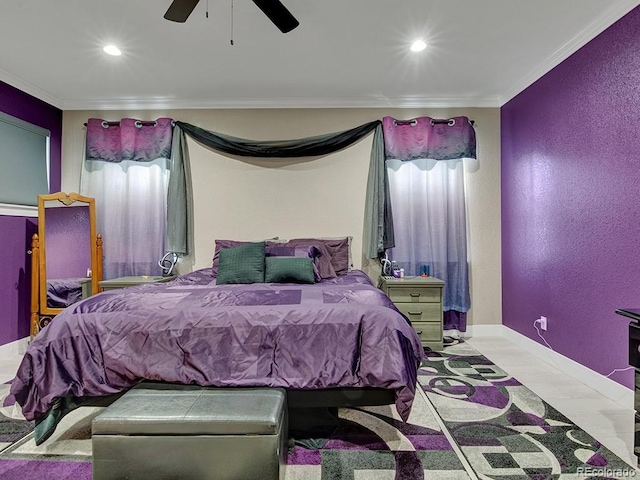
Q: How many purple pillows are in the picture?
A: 3